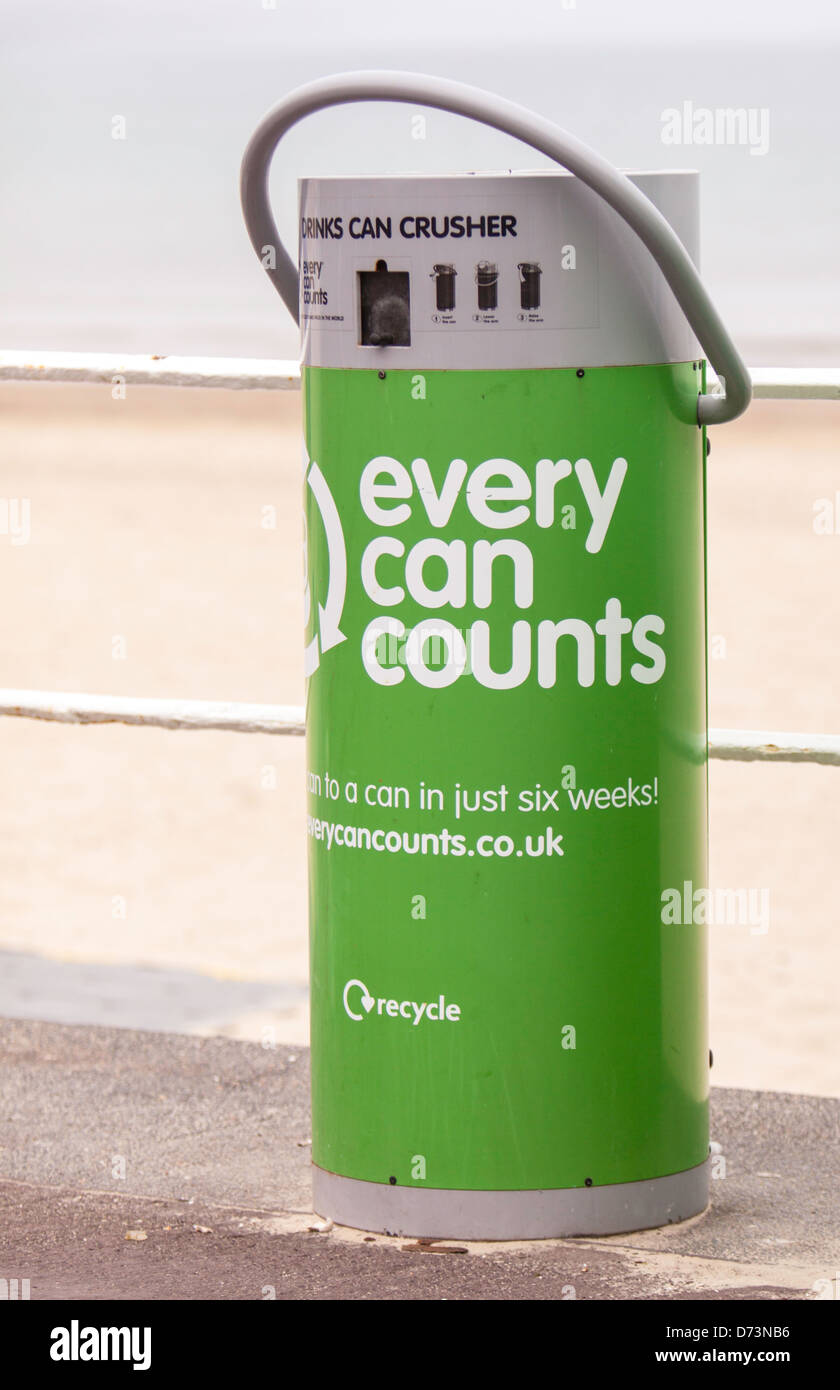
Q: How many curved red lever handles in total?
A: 0